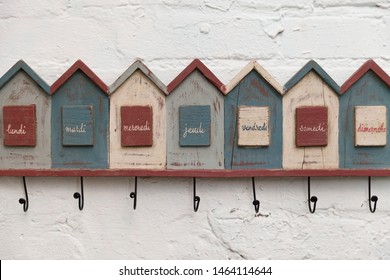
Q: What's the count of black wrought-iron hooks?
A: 7